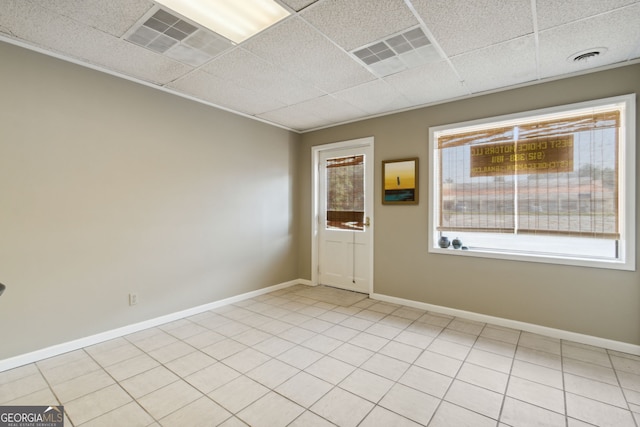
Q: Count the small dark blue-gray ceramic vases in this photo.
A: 2